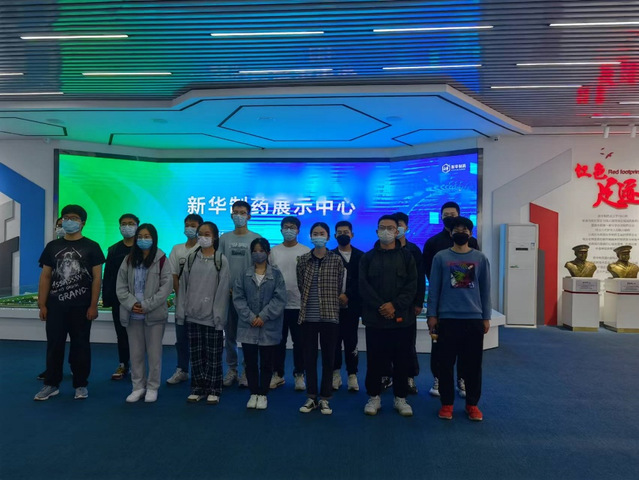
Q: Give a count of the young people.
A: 15